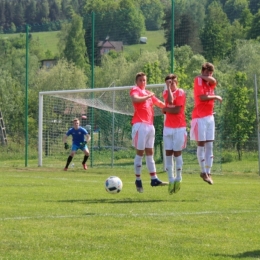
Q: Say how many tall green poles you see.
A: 3